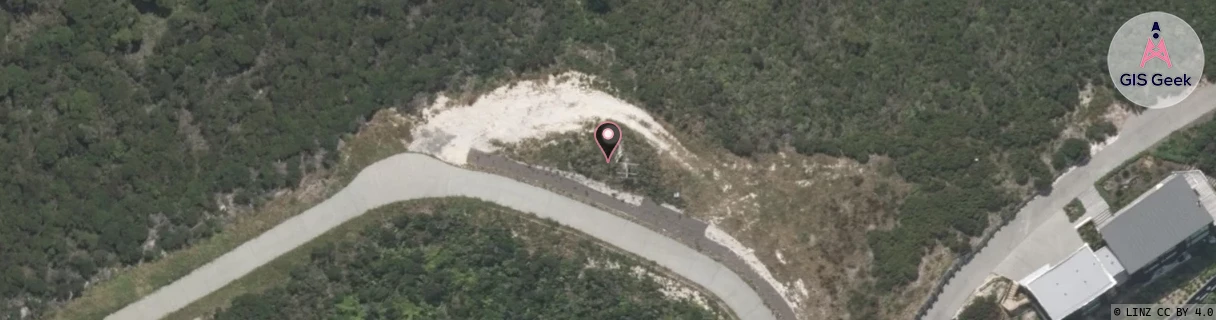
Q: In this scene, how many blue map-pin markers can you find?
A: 0